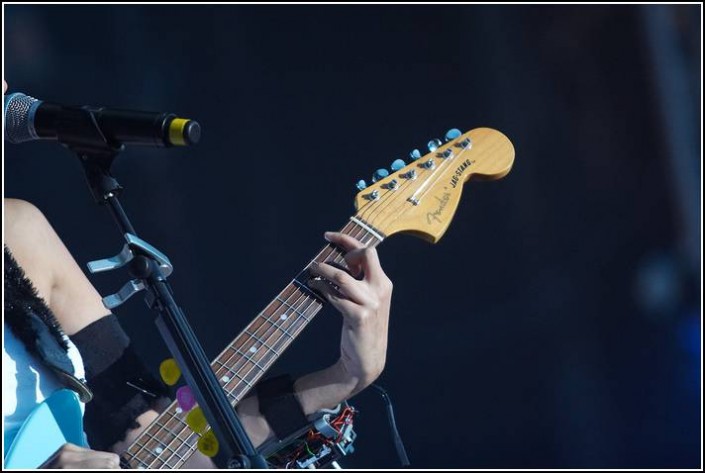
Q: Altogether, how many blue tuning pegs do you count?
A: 6